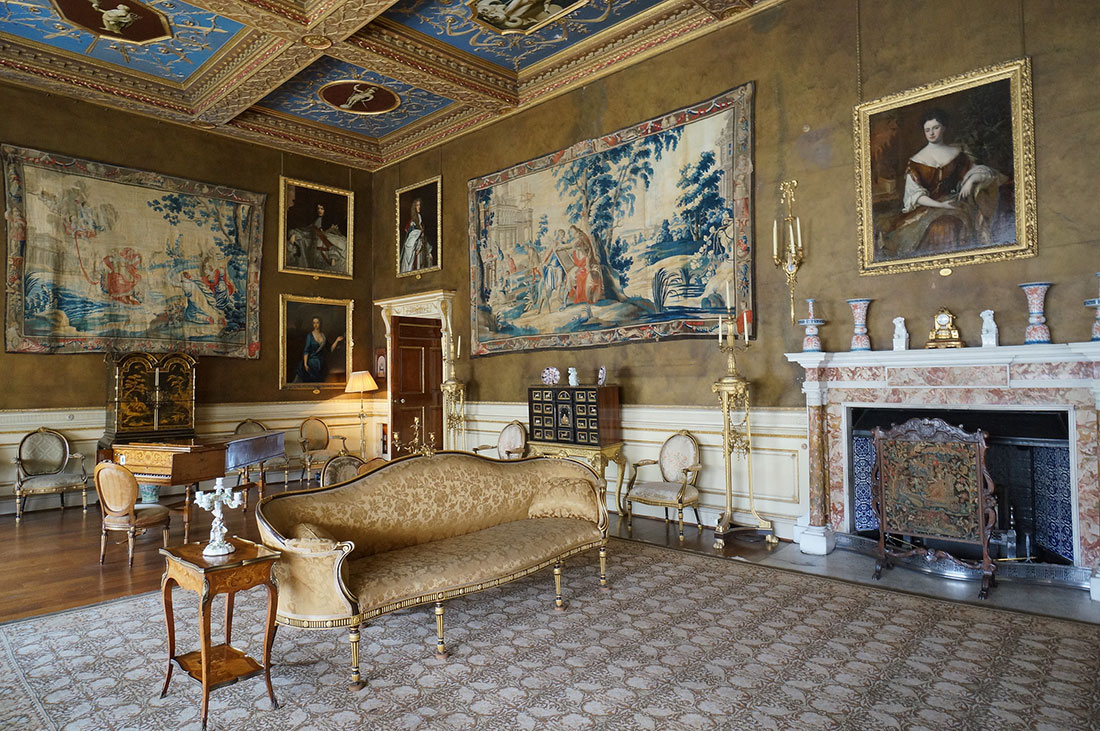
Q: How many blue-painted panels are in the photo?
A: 3